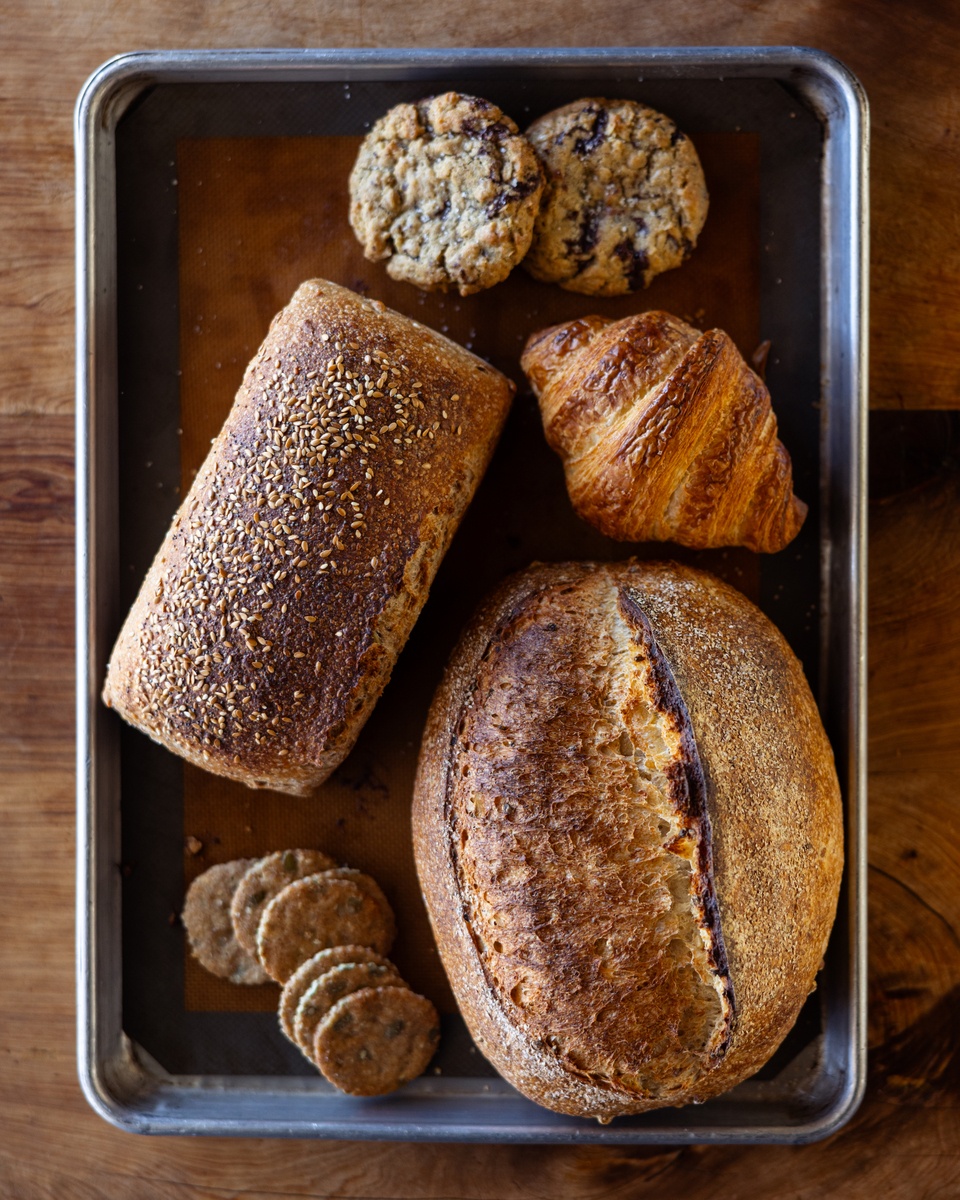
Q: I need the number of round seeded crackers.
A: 7